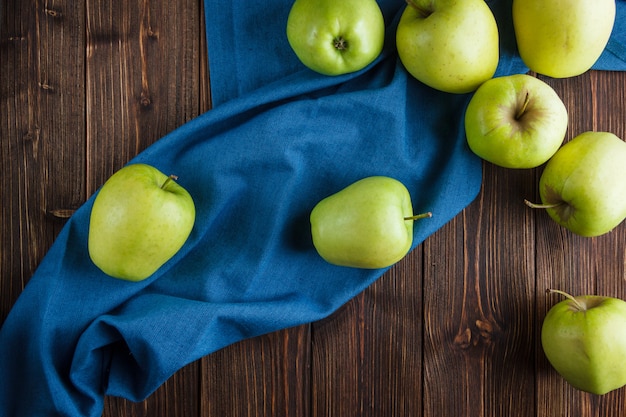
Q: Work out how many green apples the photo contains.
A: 8